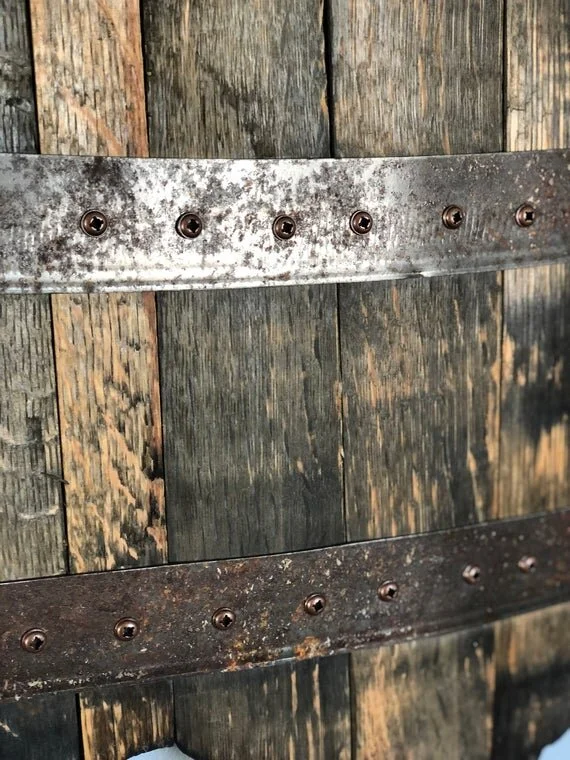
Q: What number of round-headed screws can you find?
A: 13